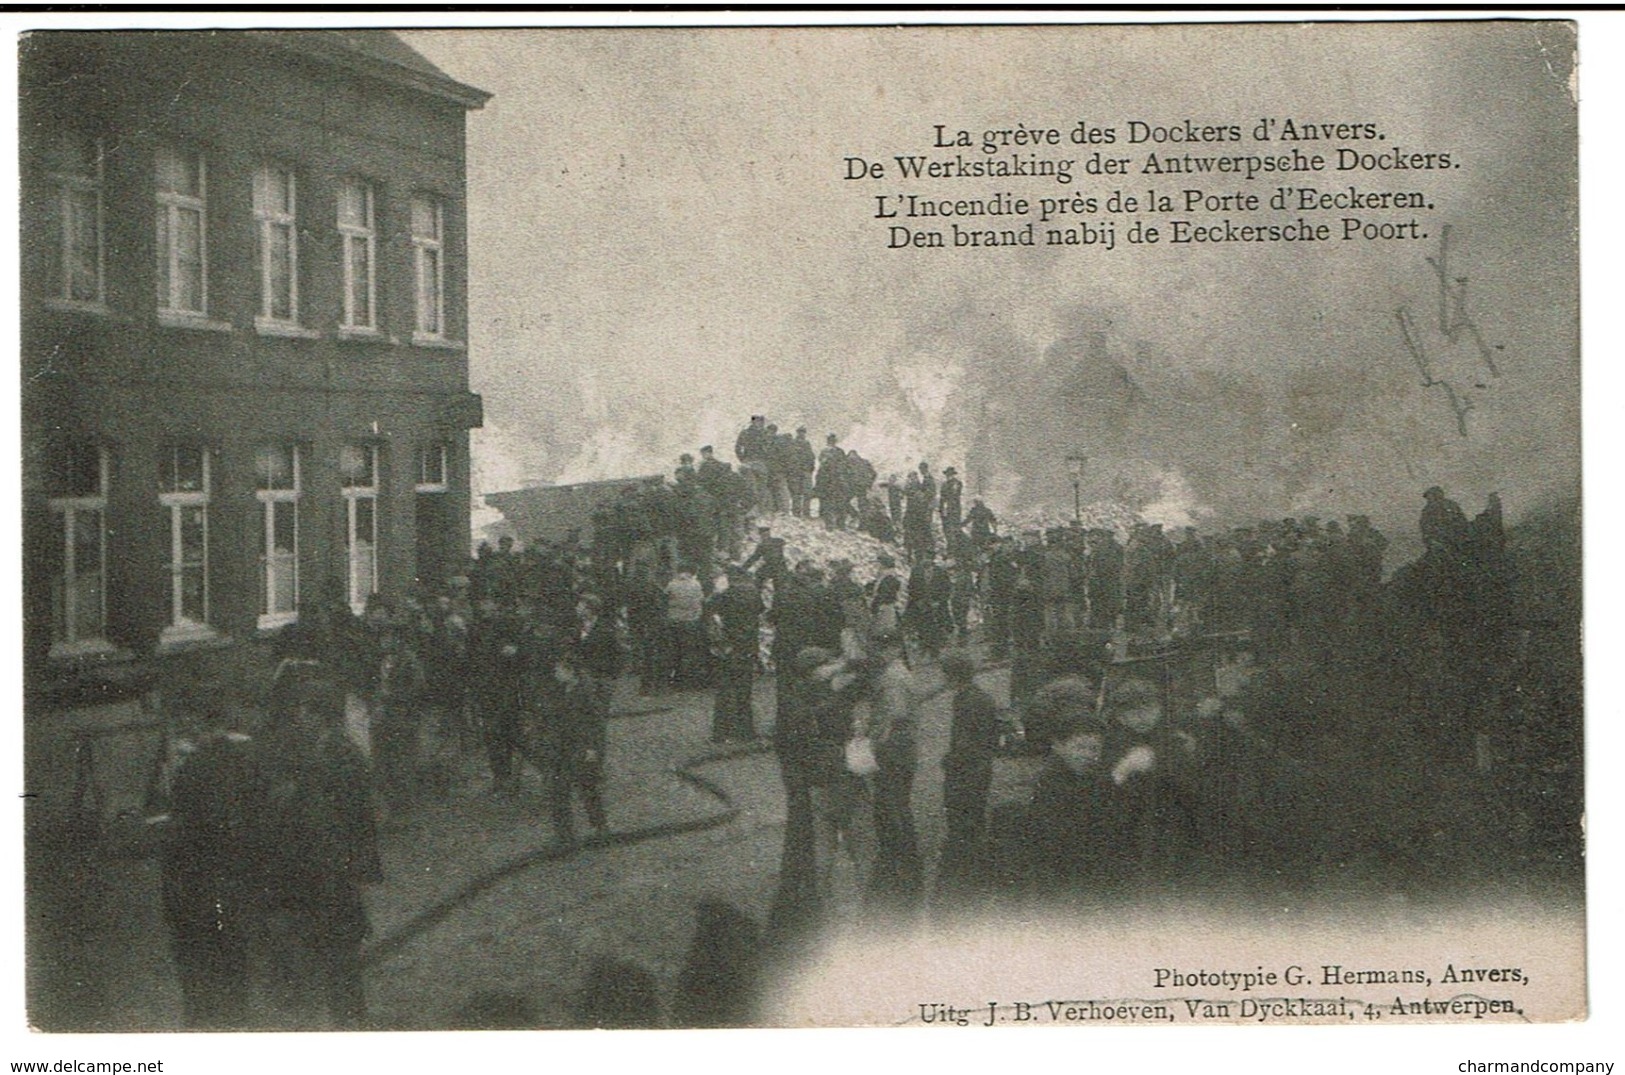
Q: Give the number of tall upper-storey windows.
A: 5